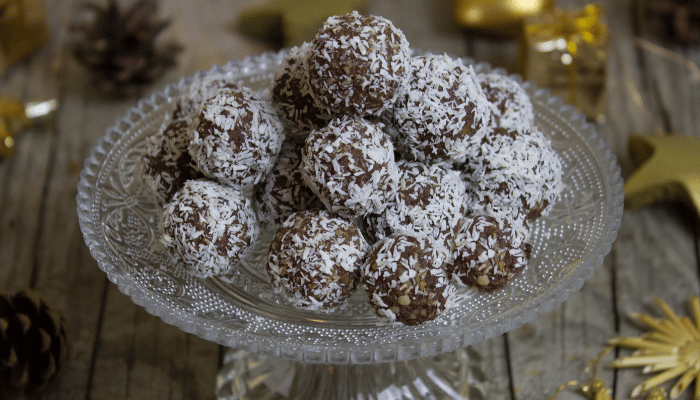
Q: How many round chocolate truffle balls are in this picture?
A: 15